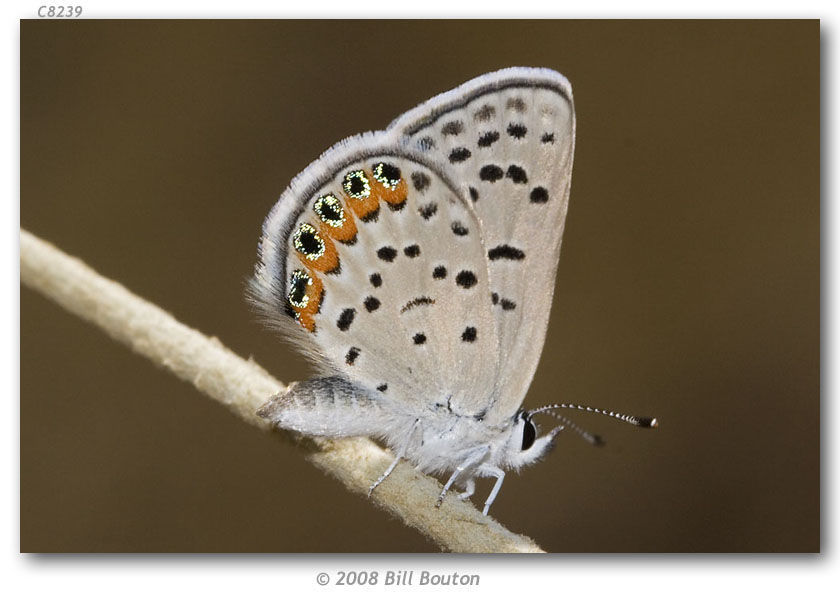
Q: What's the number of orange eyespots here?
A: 5